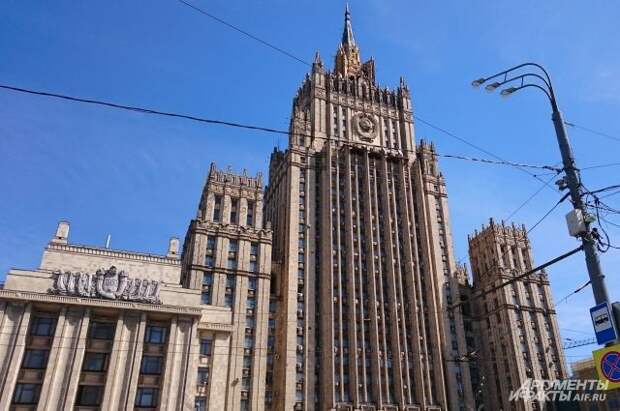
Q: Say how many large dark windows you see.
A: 9